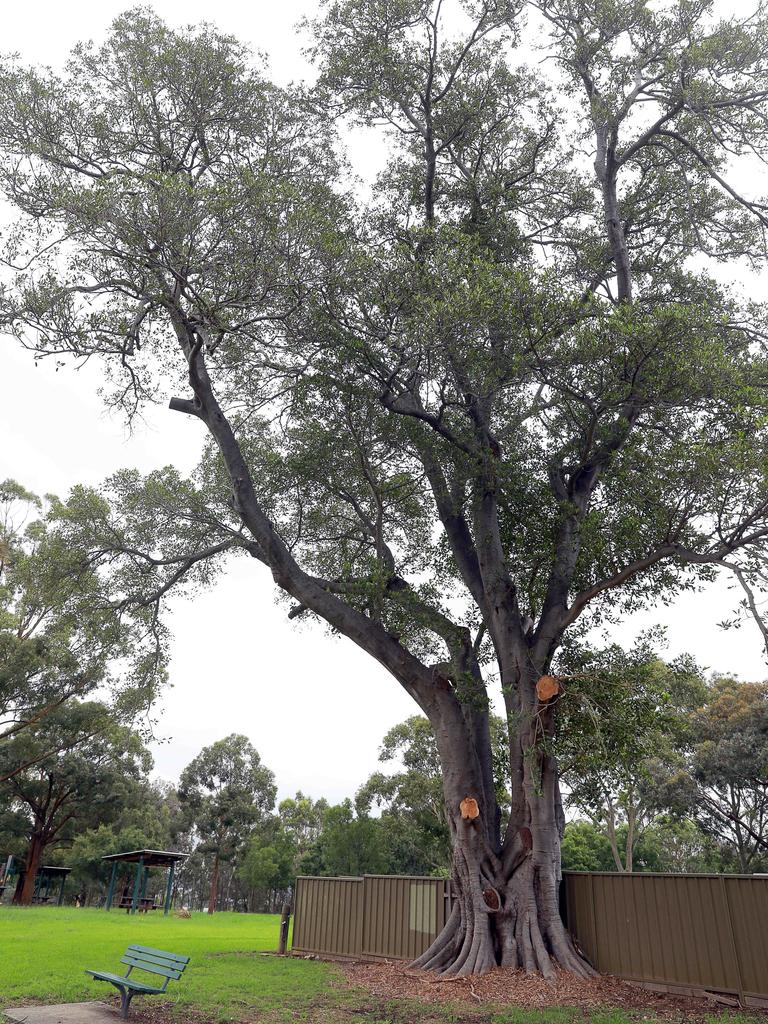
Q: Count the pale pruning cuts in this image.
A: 2